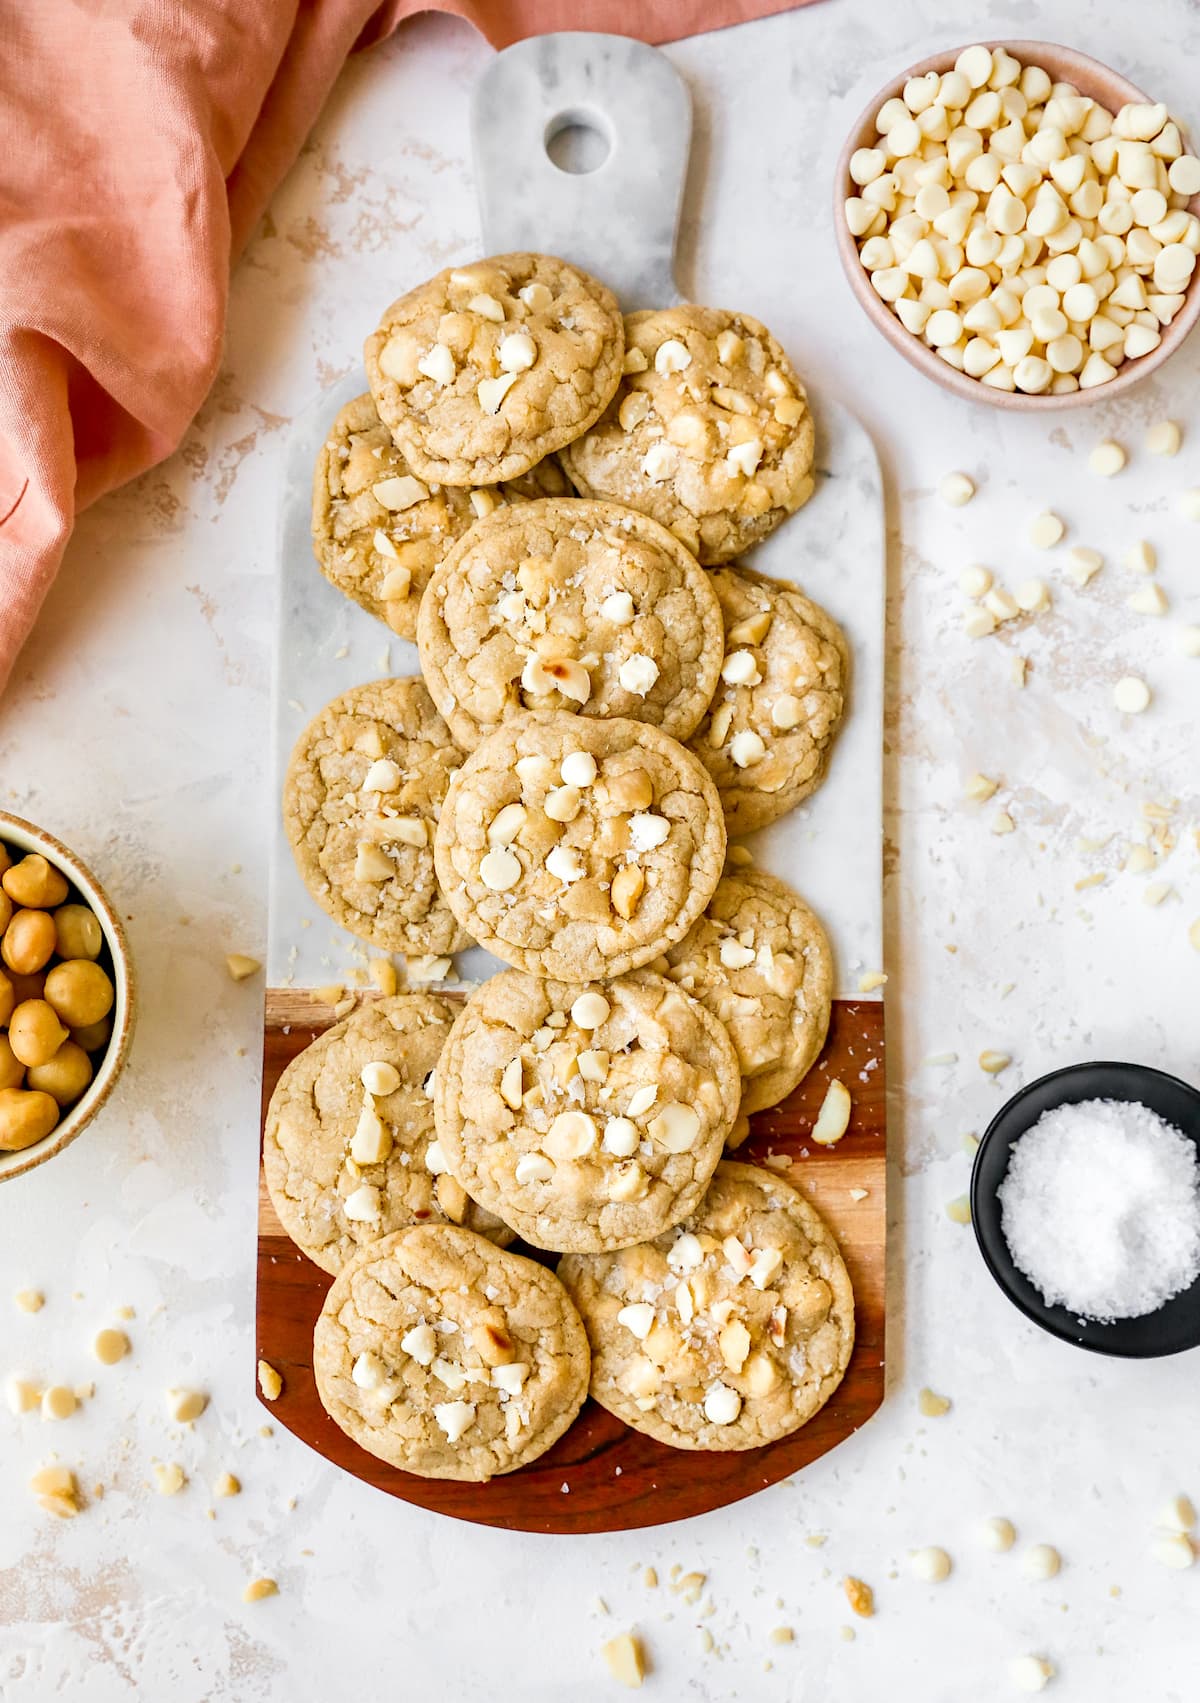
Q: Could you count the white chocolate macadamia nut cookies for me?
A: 12